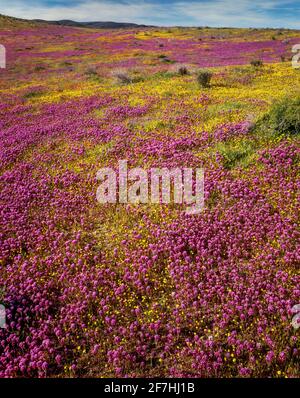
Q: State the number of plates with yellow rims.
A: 0